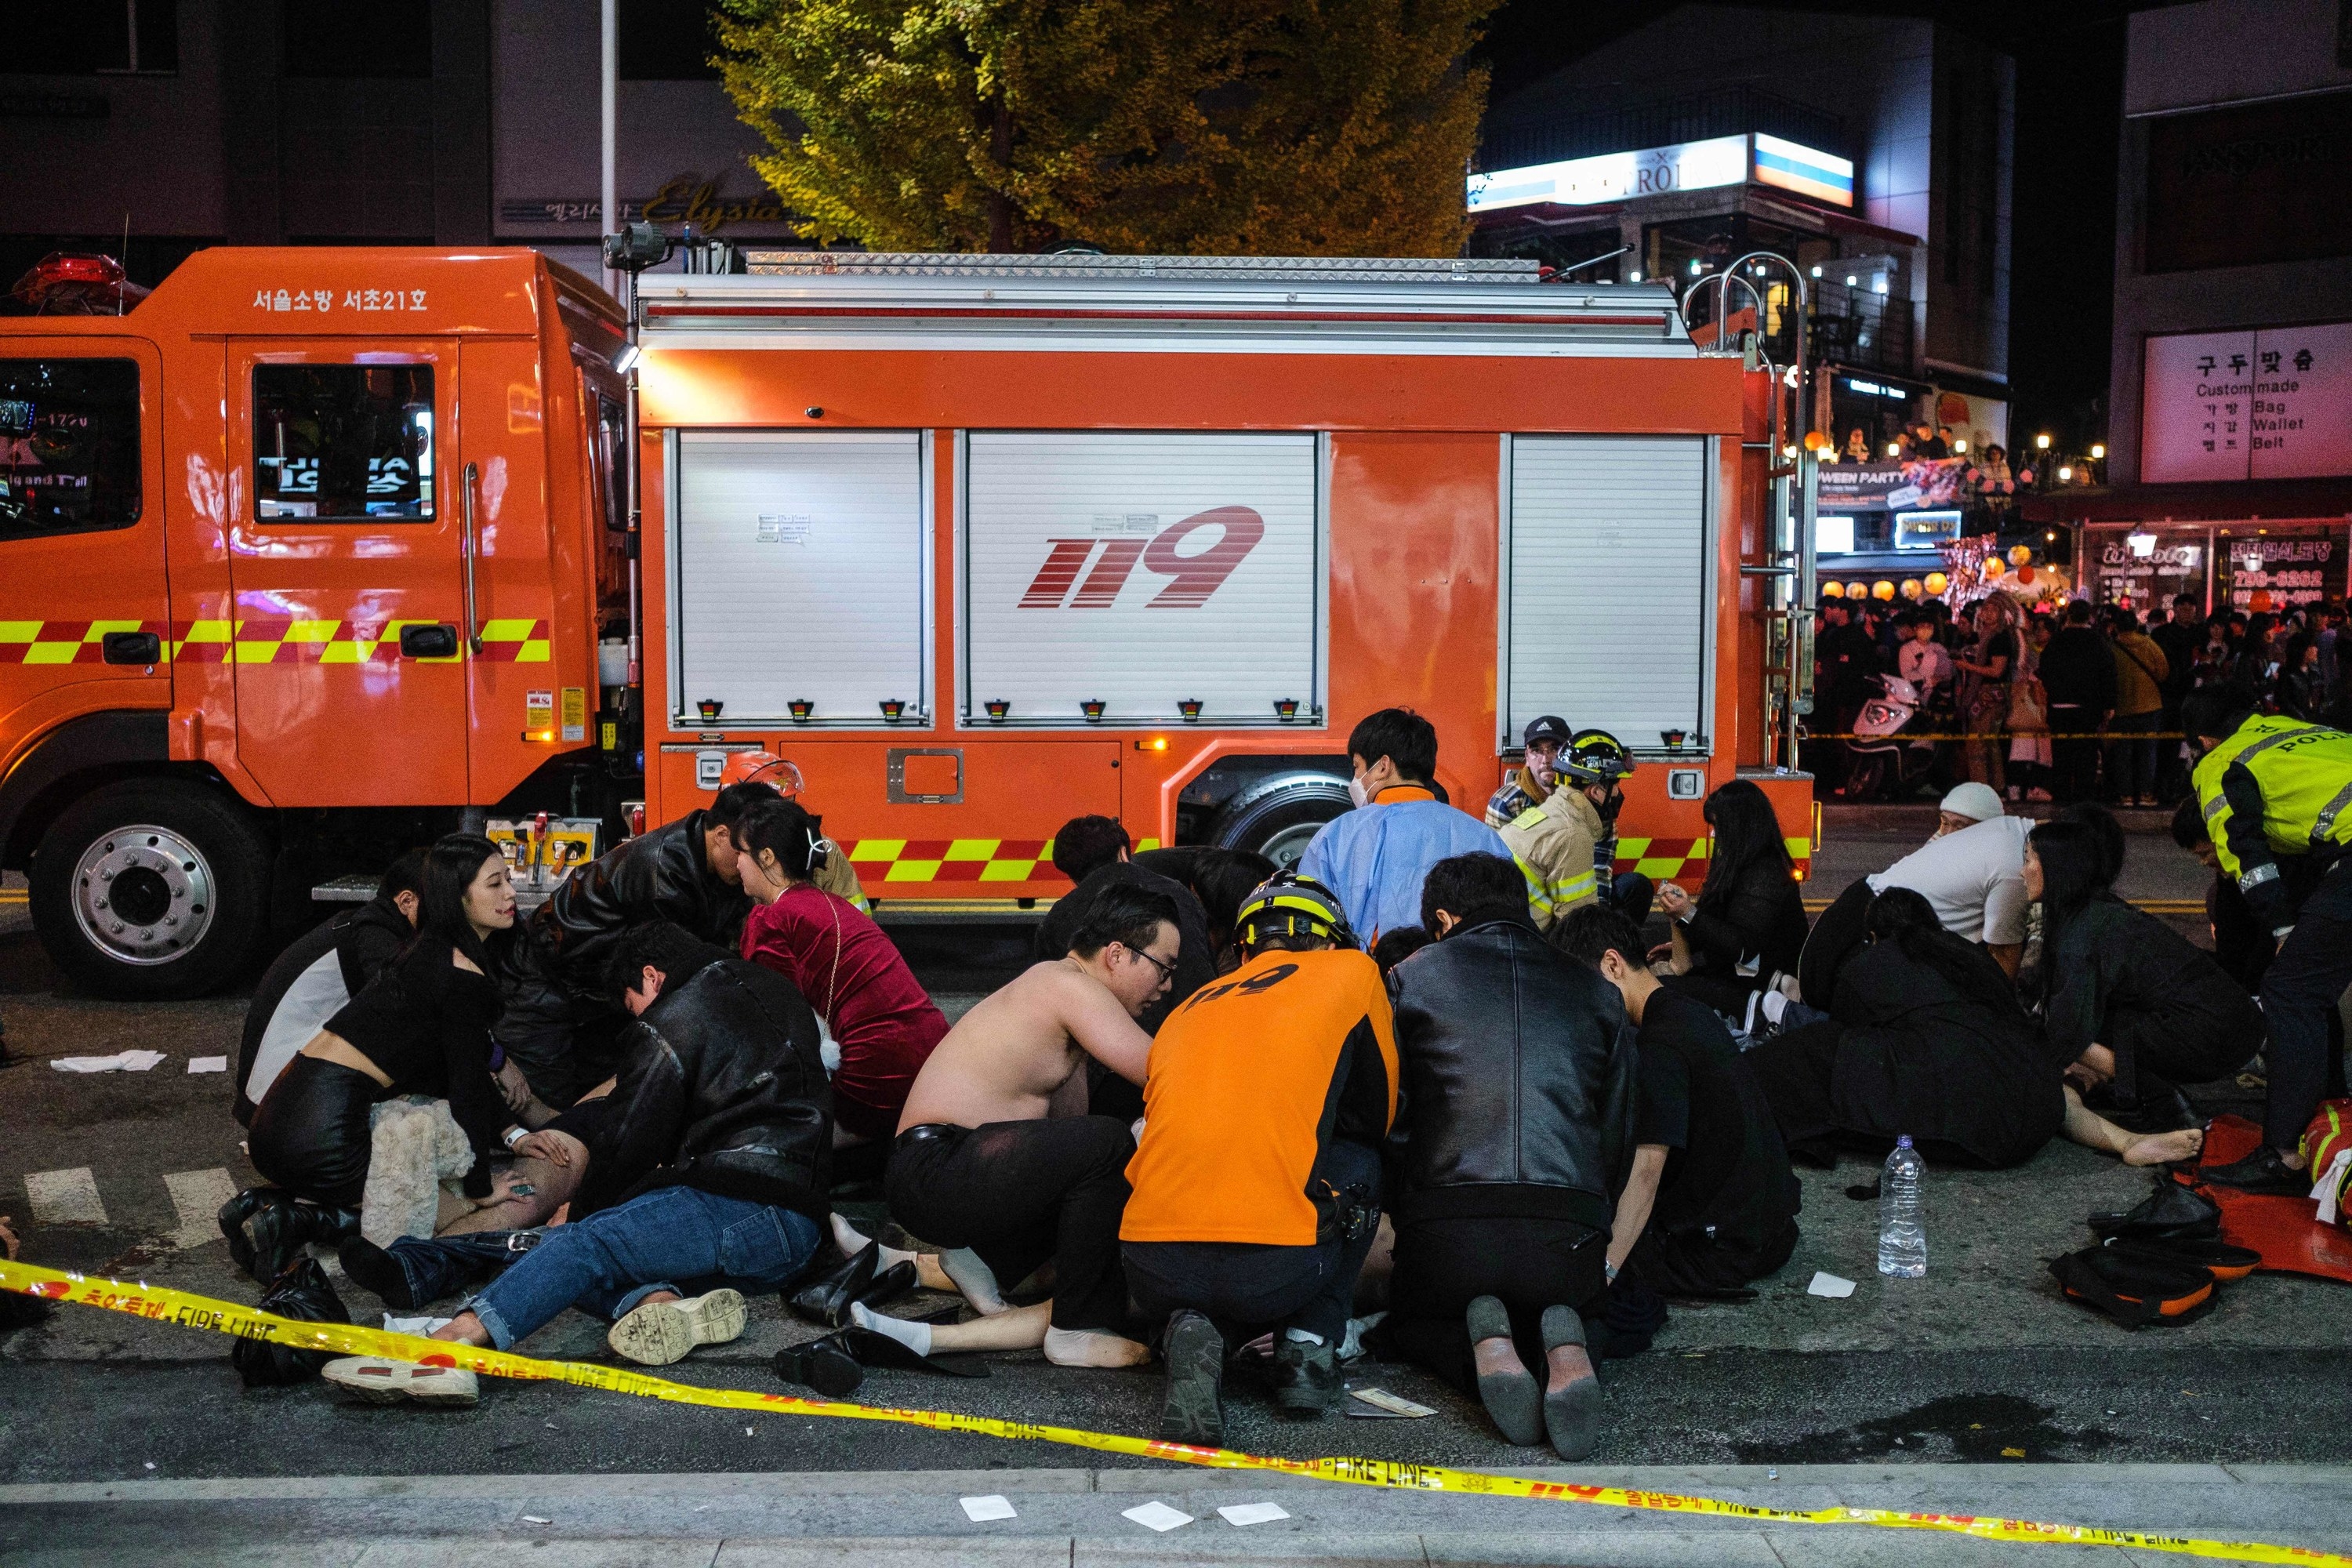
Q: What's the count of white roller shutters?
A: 3